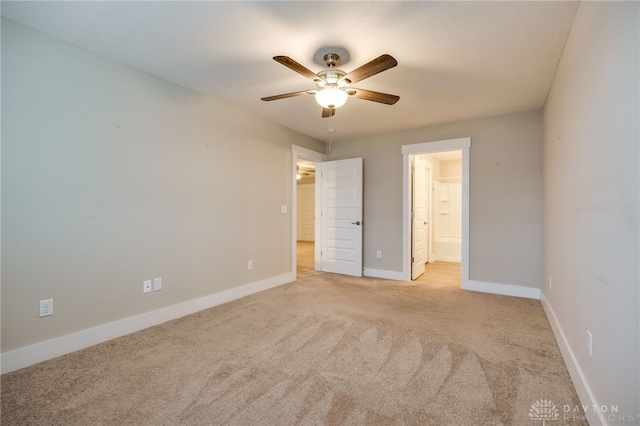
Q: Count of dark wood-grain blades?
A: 5